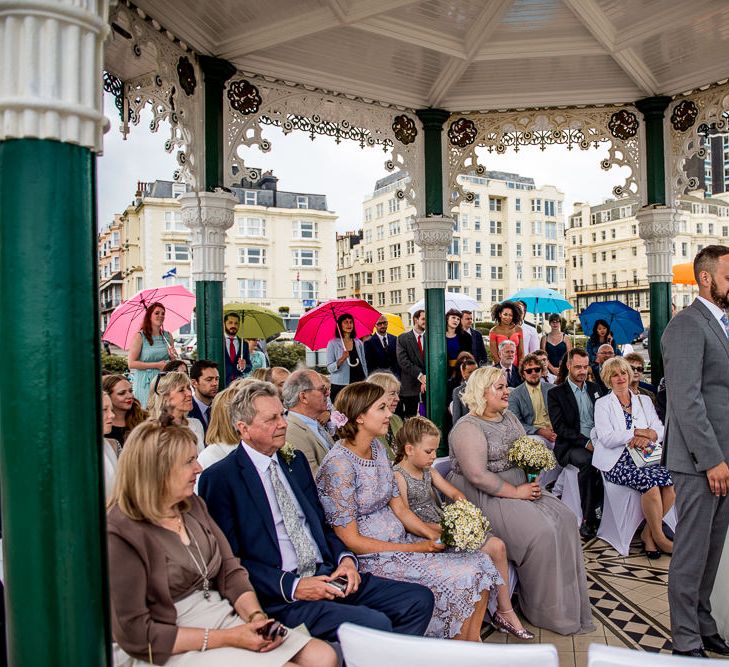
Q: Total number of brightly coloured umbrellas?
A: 7